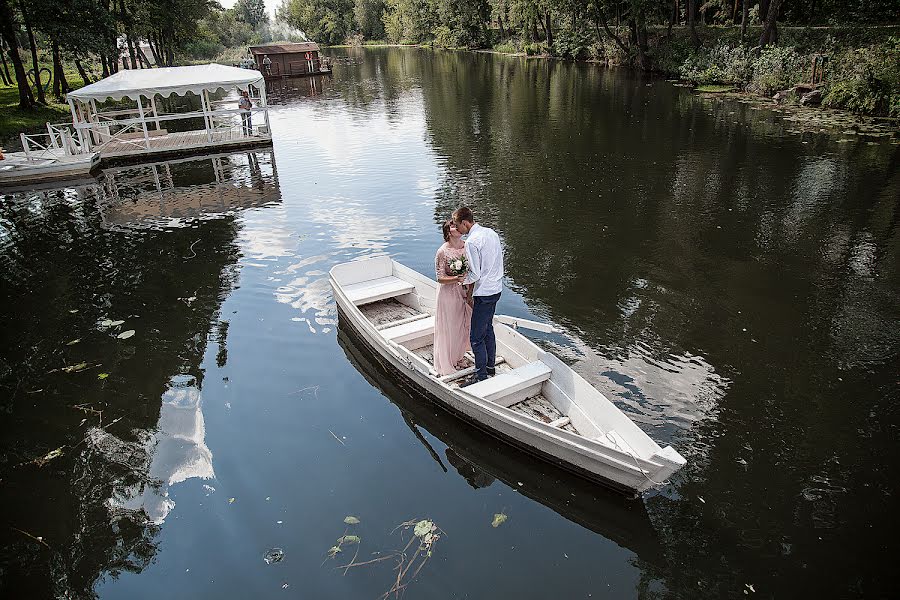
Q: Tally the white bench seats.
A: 3